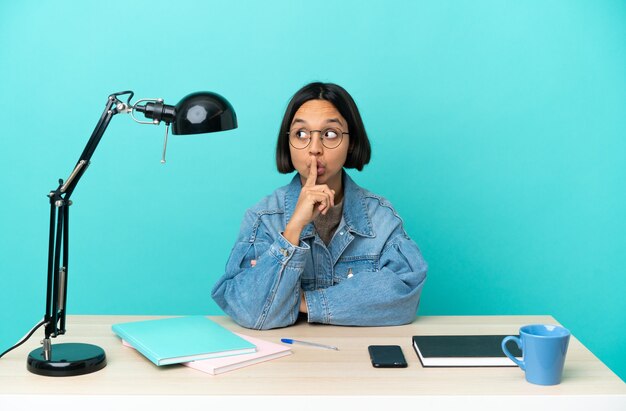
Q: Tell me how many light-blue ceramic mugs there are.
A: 1